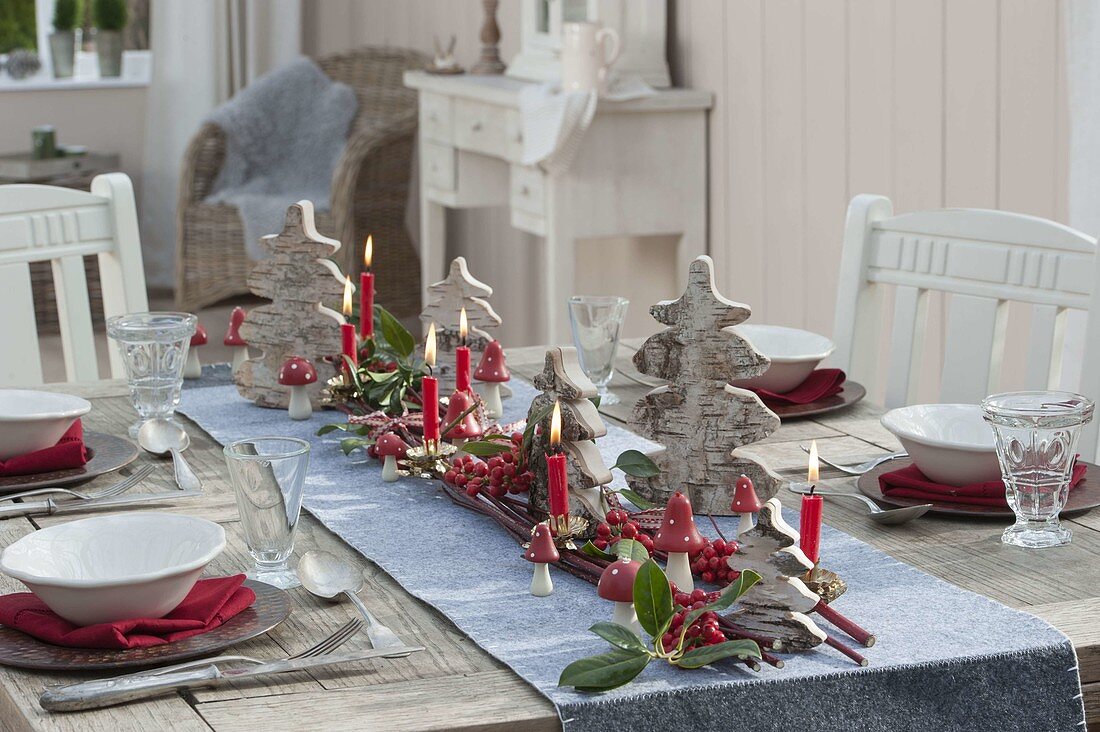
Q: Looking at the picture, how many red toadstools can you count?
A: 10